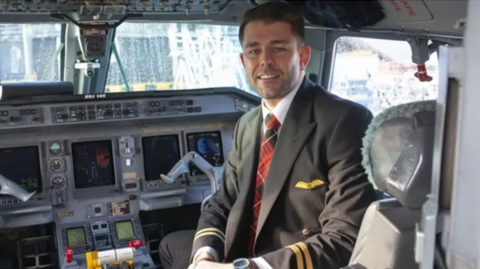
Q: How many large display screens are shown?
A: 4